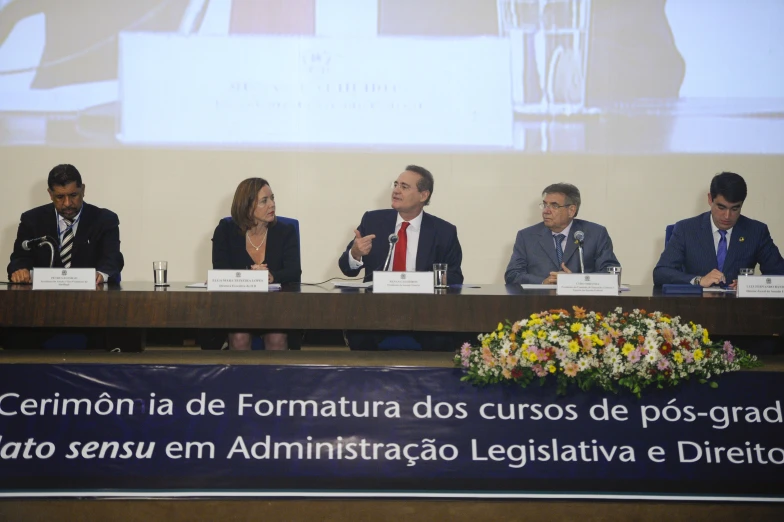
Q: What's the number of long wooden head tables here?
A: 1